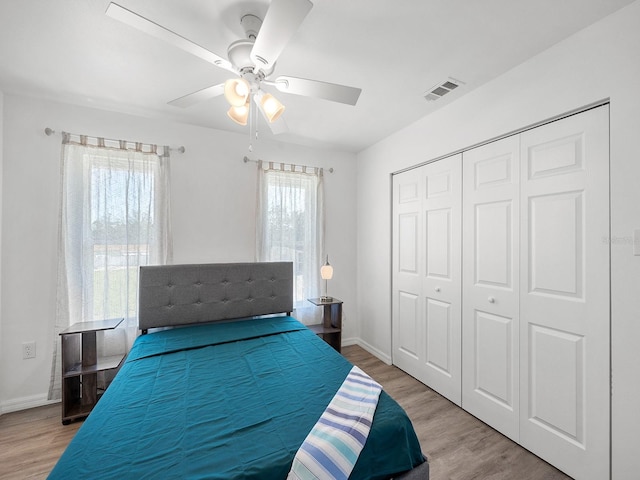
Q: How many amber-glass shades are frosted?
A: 3